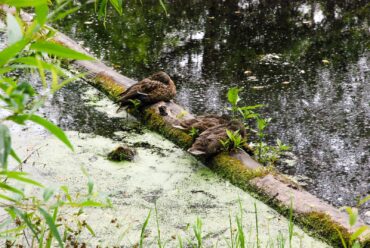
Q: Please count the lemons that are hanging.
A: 0